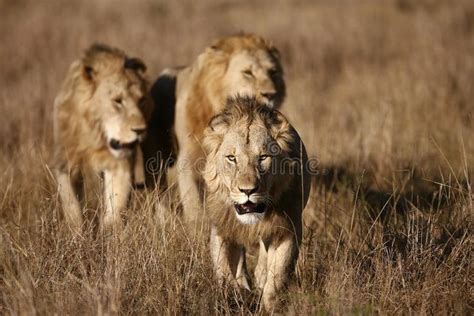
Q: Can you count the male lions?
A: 3